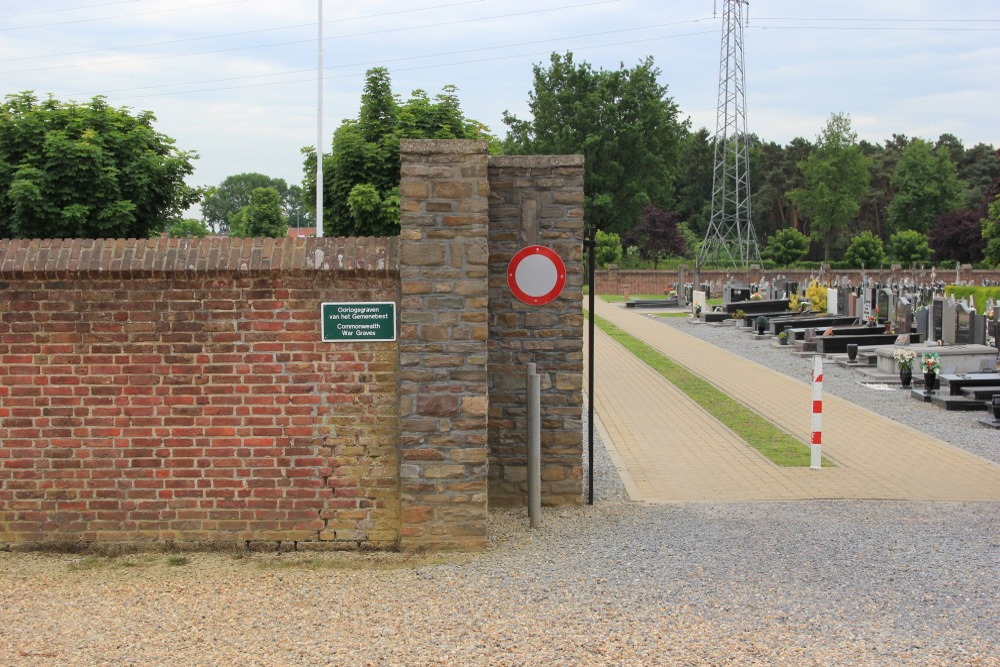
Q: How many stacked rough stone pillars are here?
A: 2